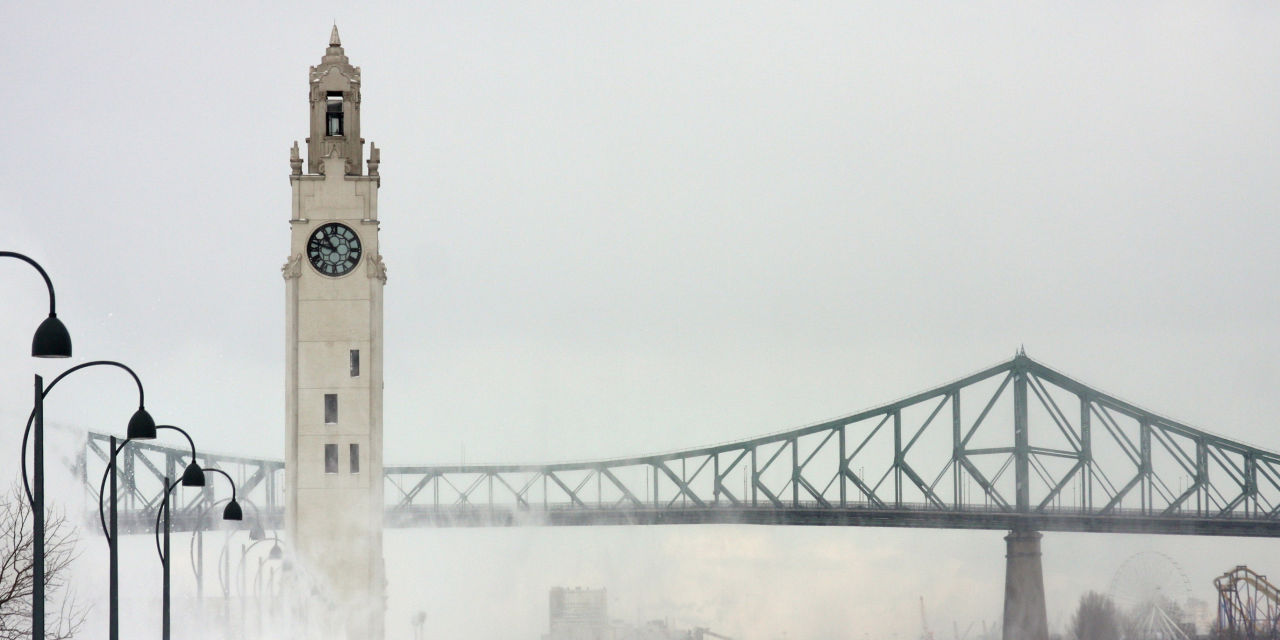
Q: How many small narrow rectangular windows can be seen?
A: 4